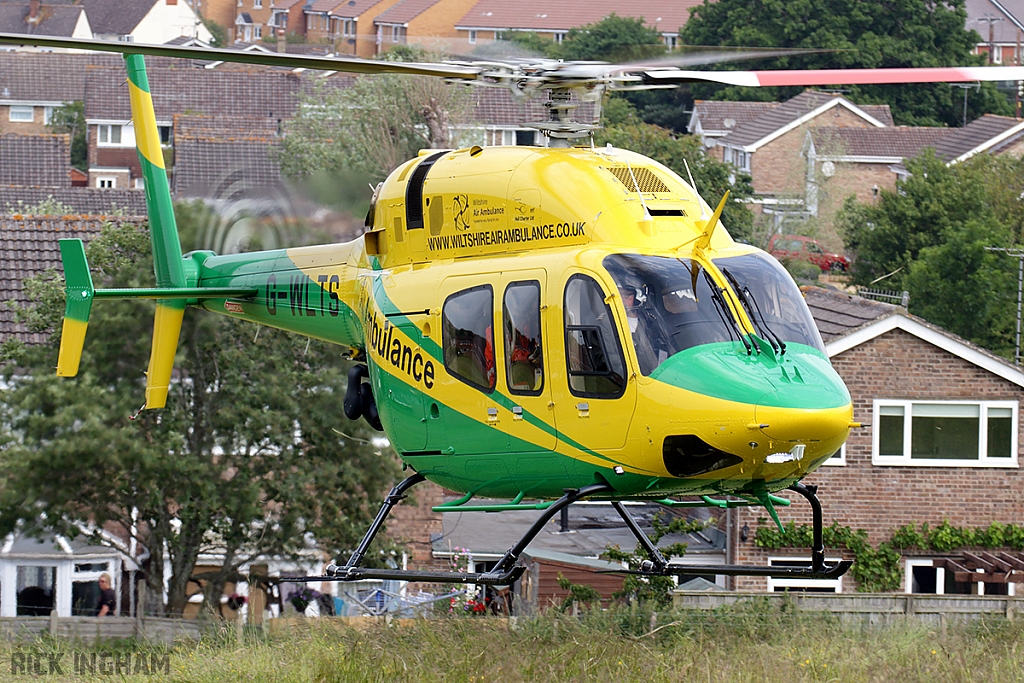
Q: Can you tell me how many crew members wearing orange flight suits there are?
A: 2